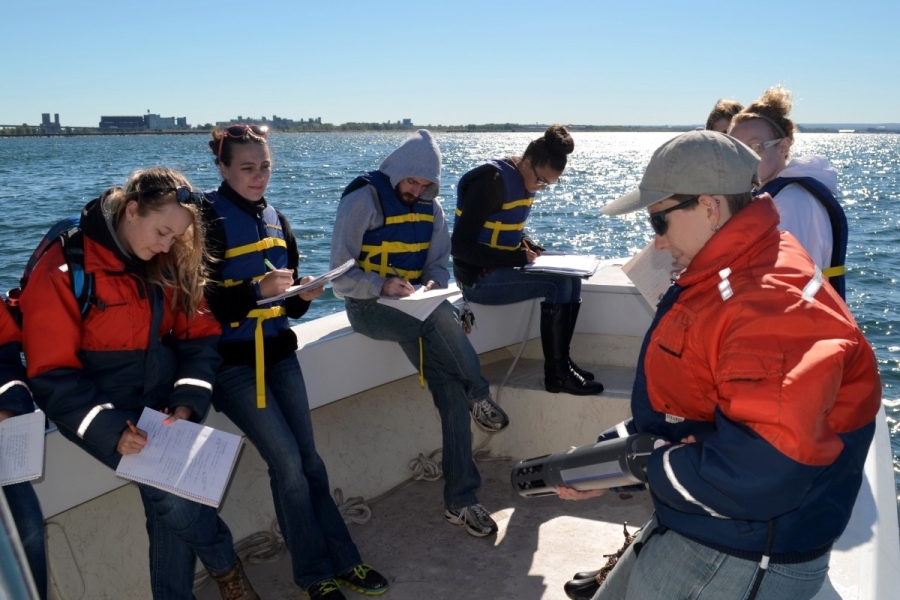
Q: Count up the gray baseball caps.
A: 1